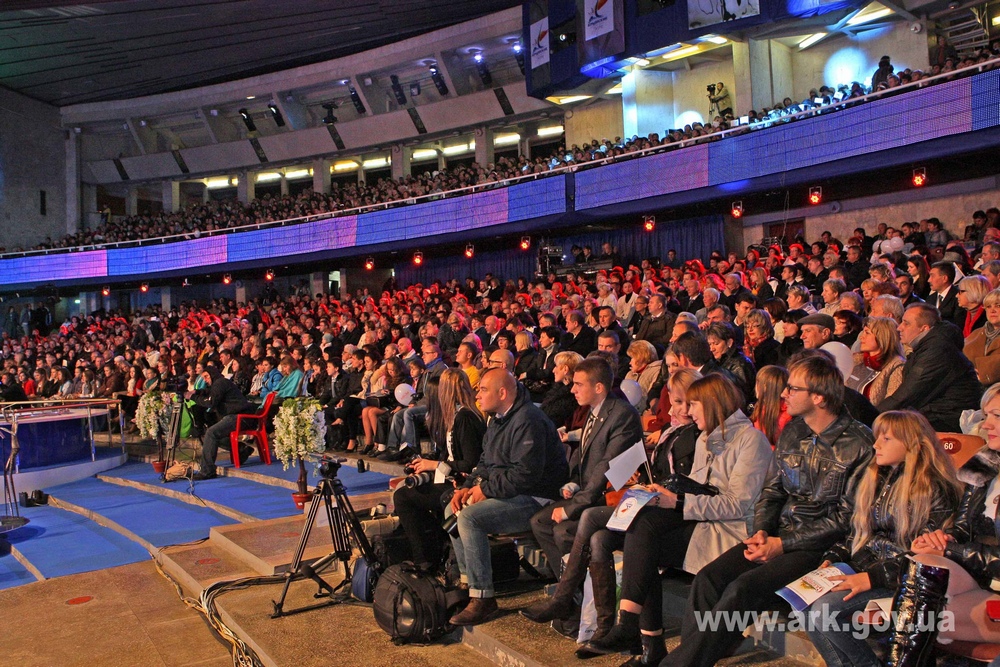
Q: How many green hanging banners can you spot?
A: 0